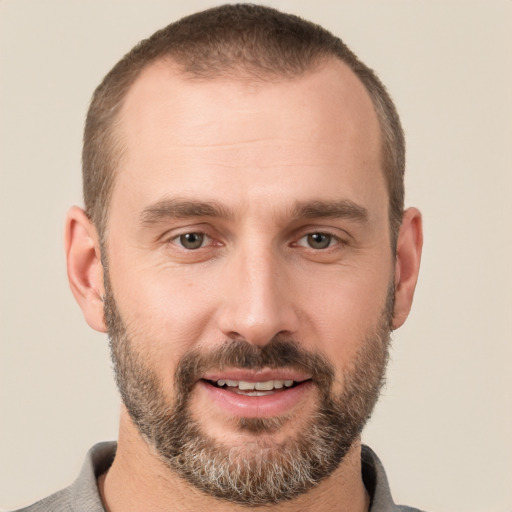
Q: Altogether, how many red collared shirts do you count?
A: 0